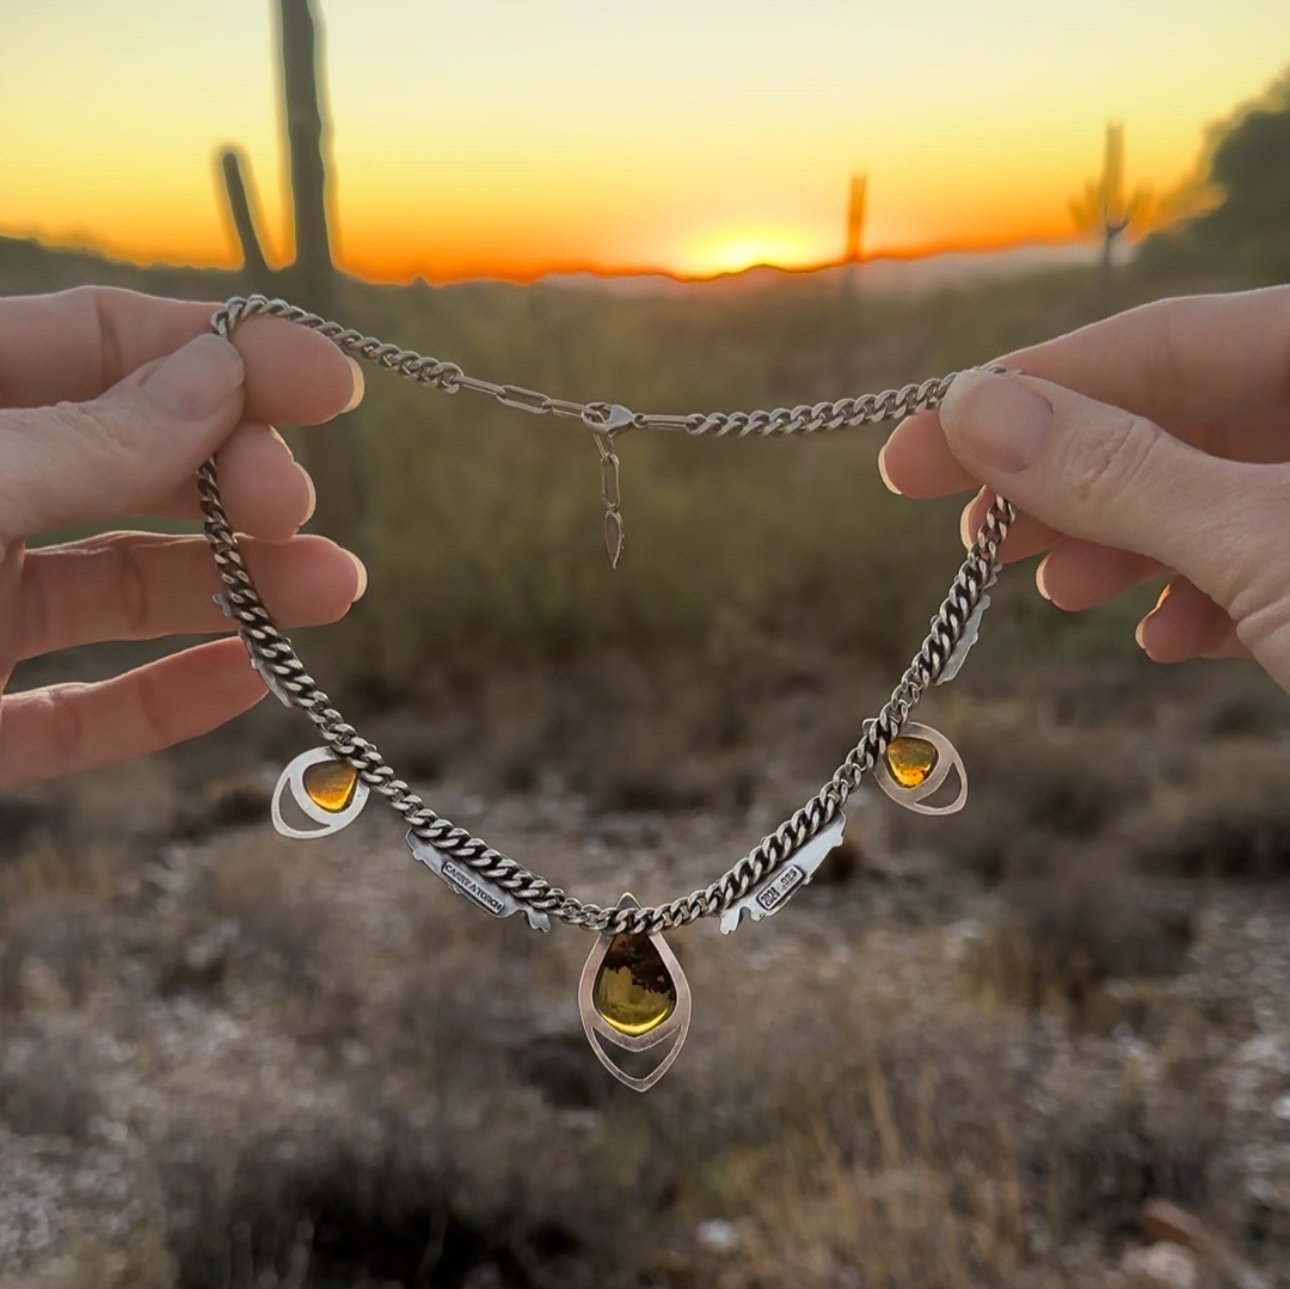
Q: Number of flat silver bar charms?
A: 4